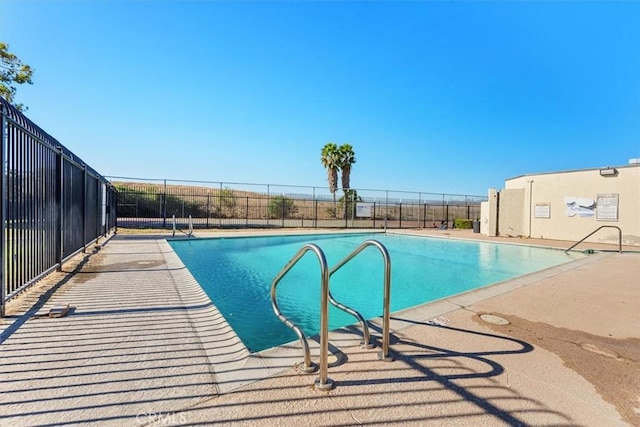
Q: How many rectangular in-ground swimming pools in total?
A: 1